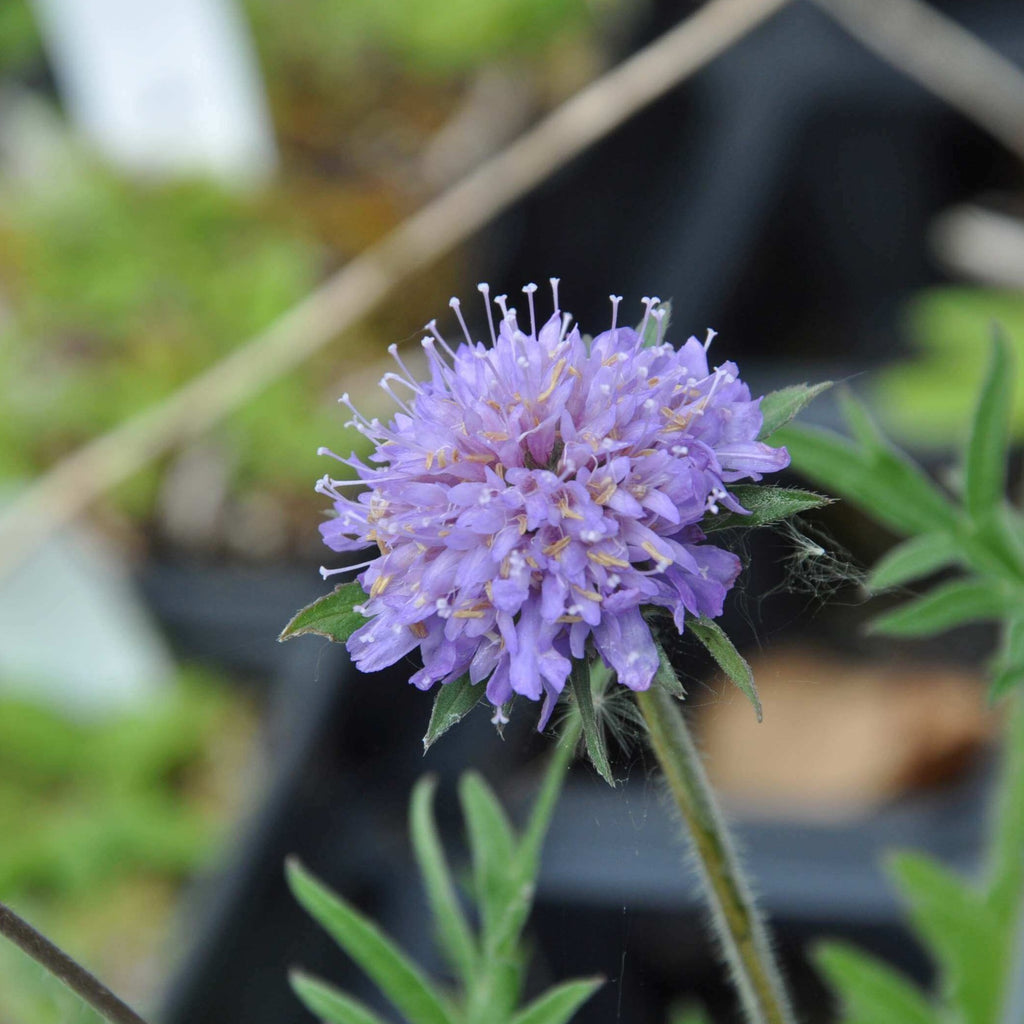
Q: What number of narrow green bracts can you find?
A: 8